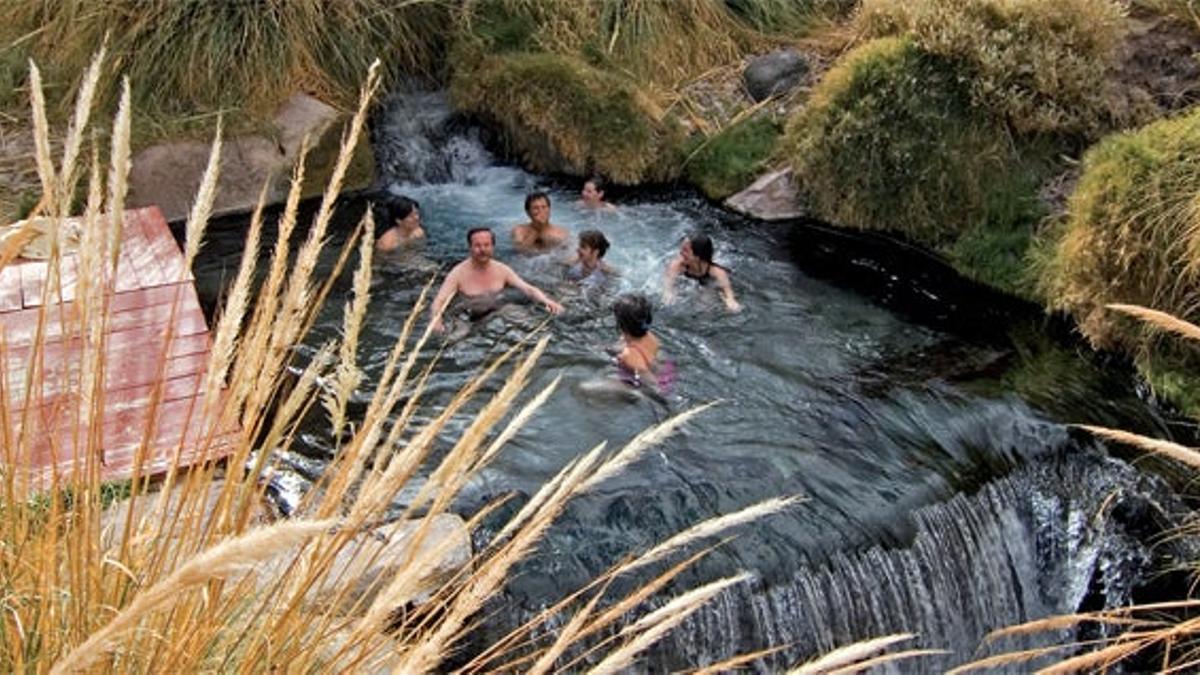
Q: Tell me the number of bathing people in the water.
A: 7